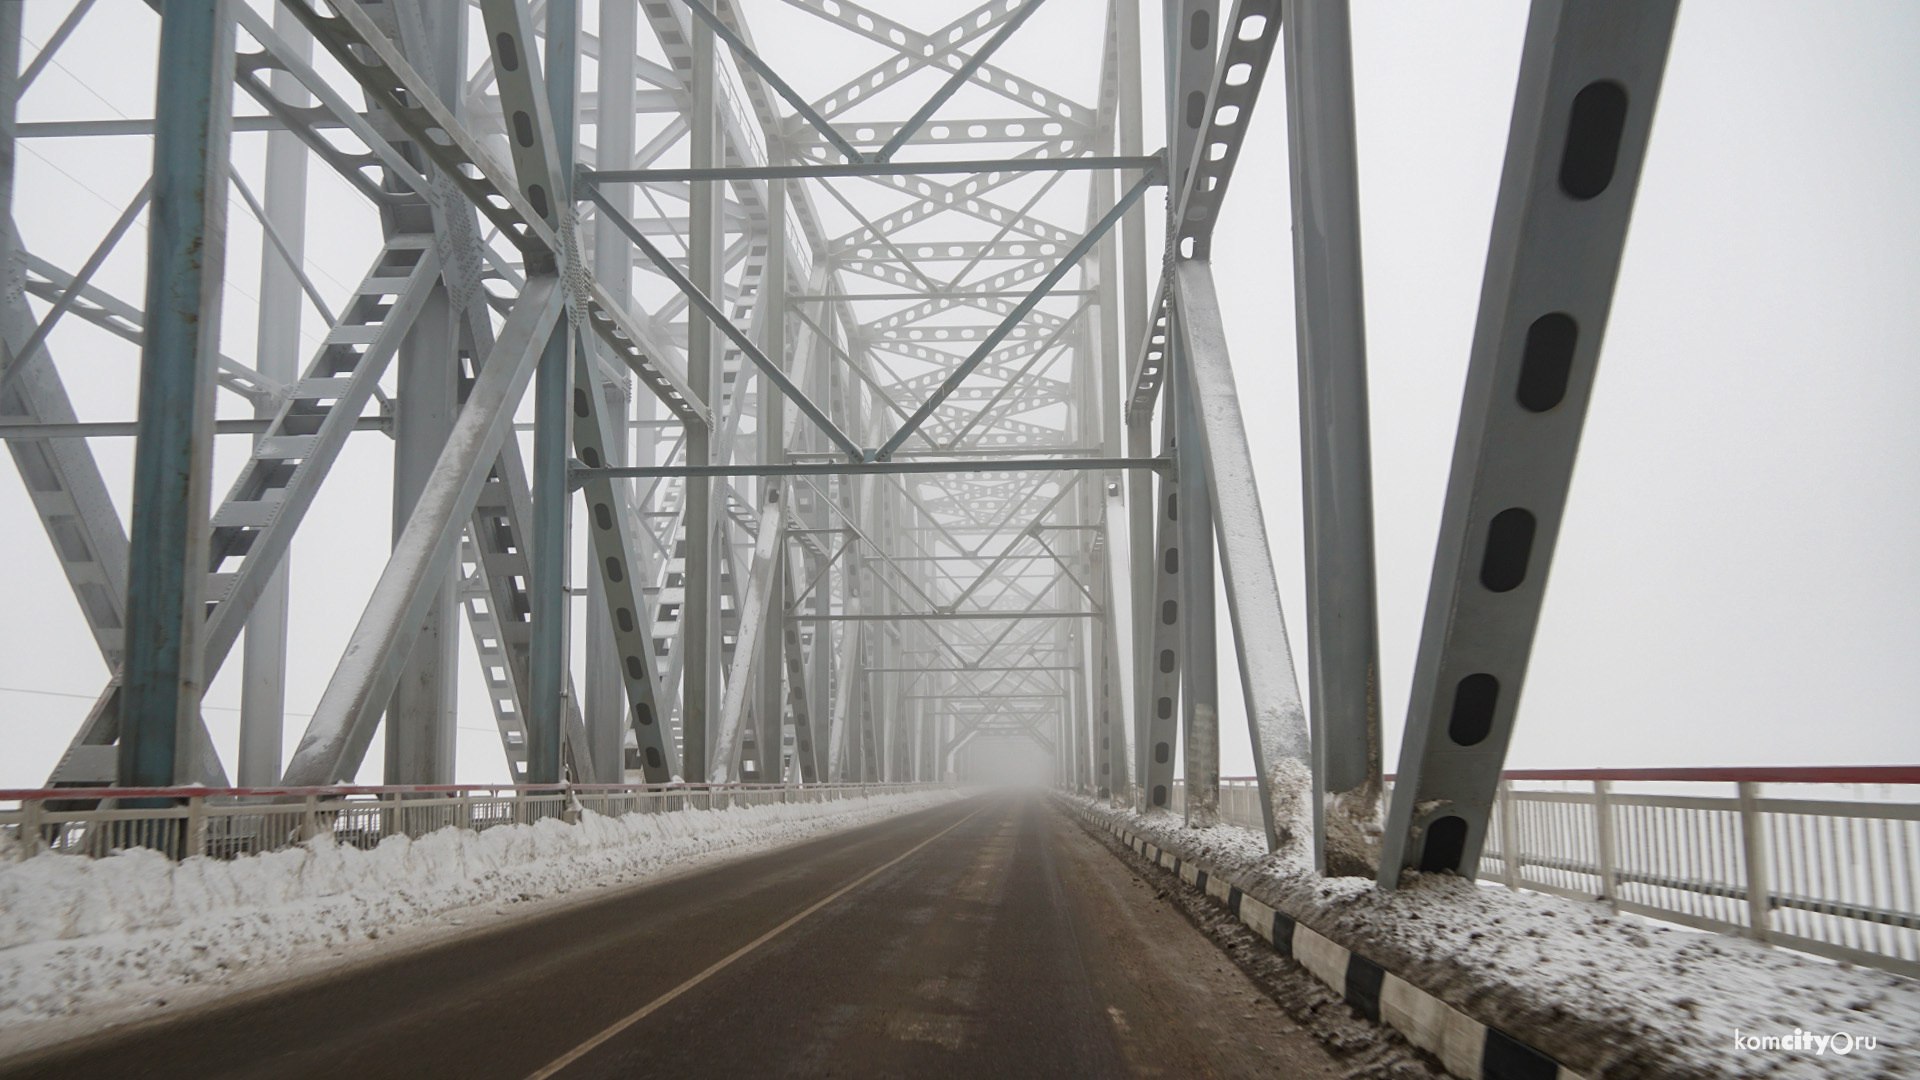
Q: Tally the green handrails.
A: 0